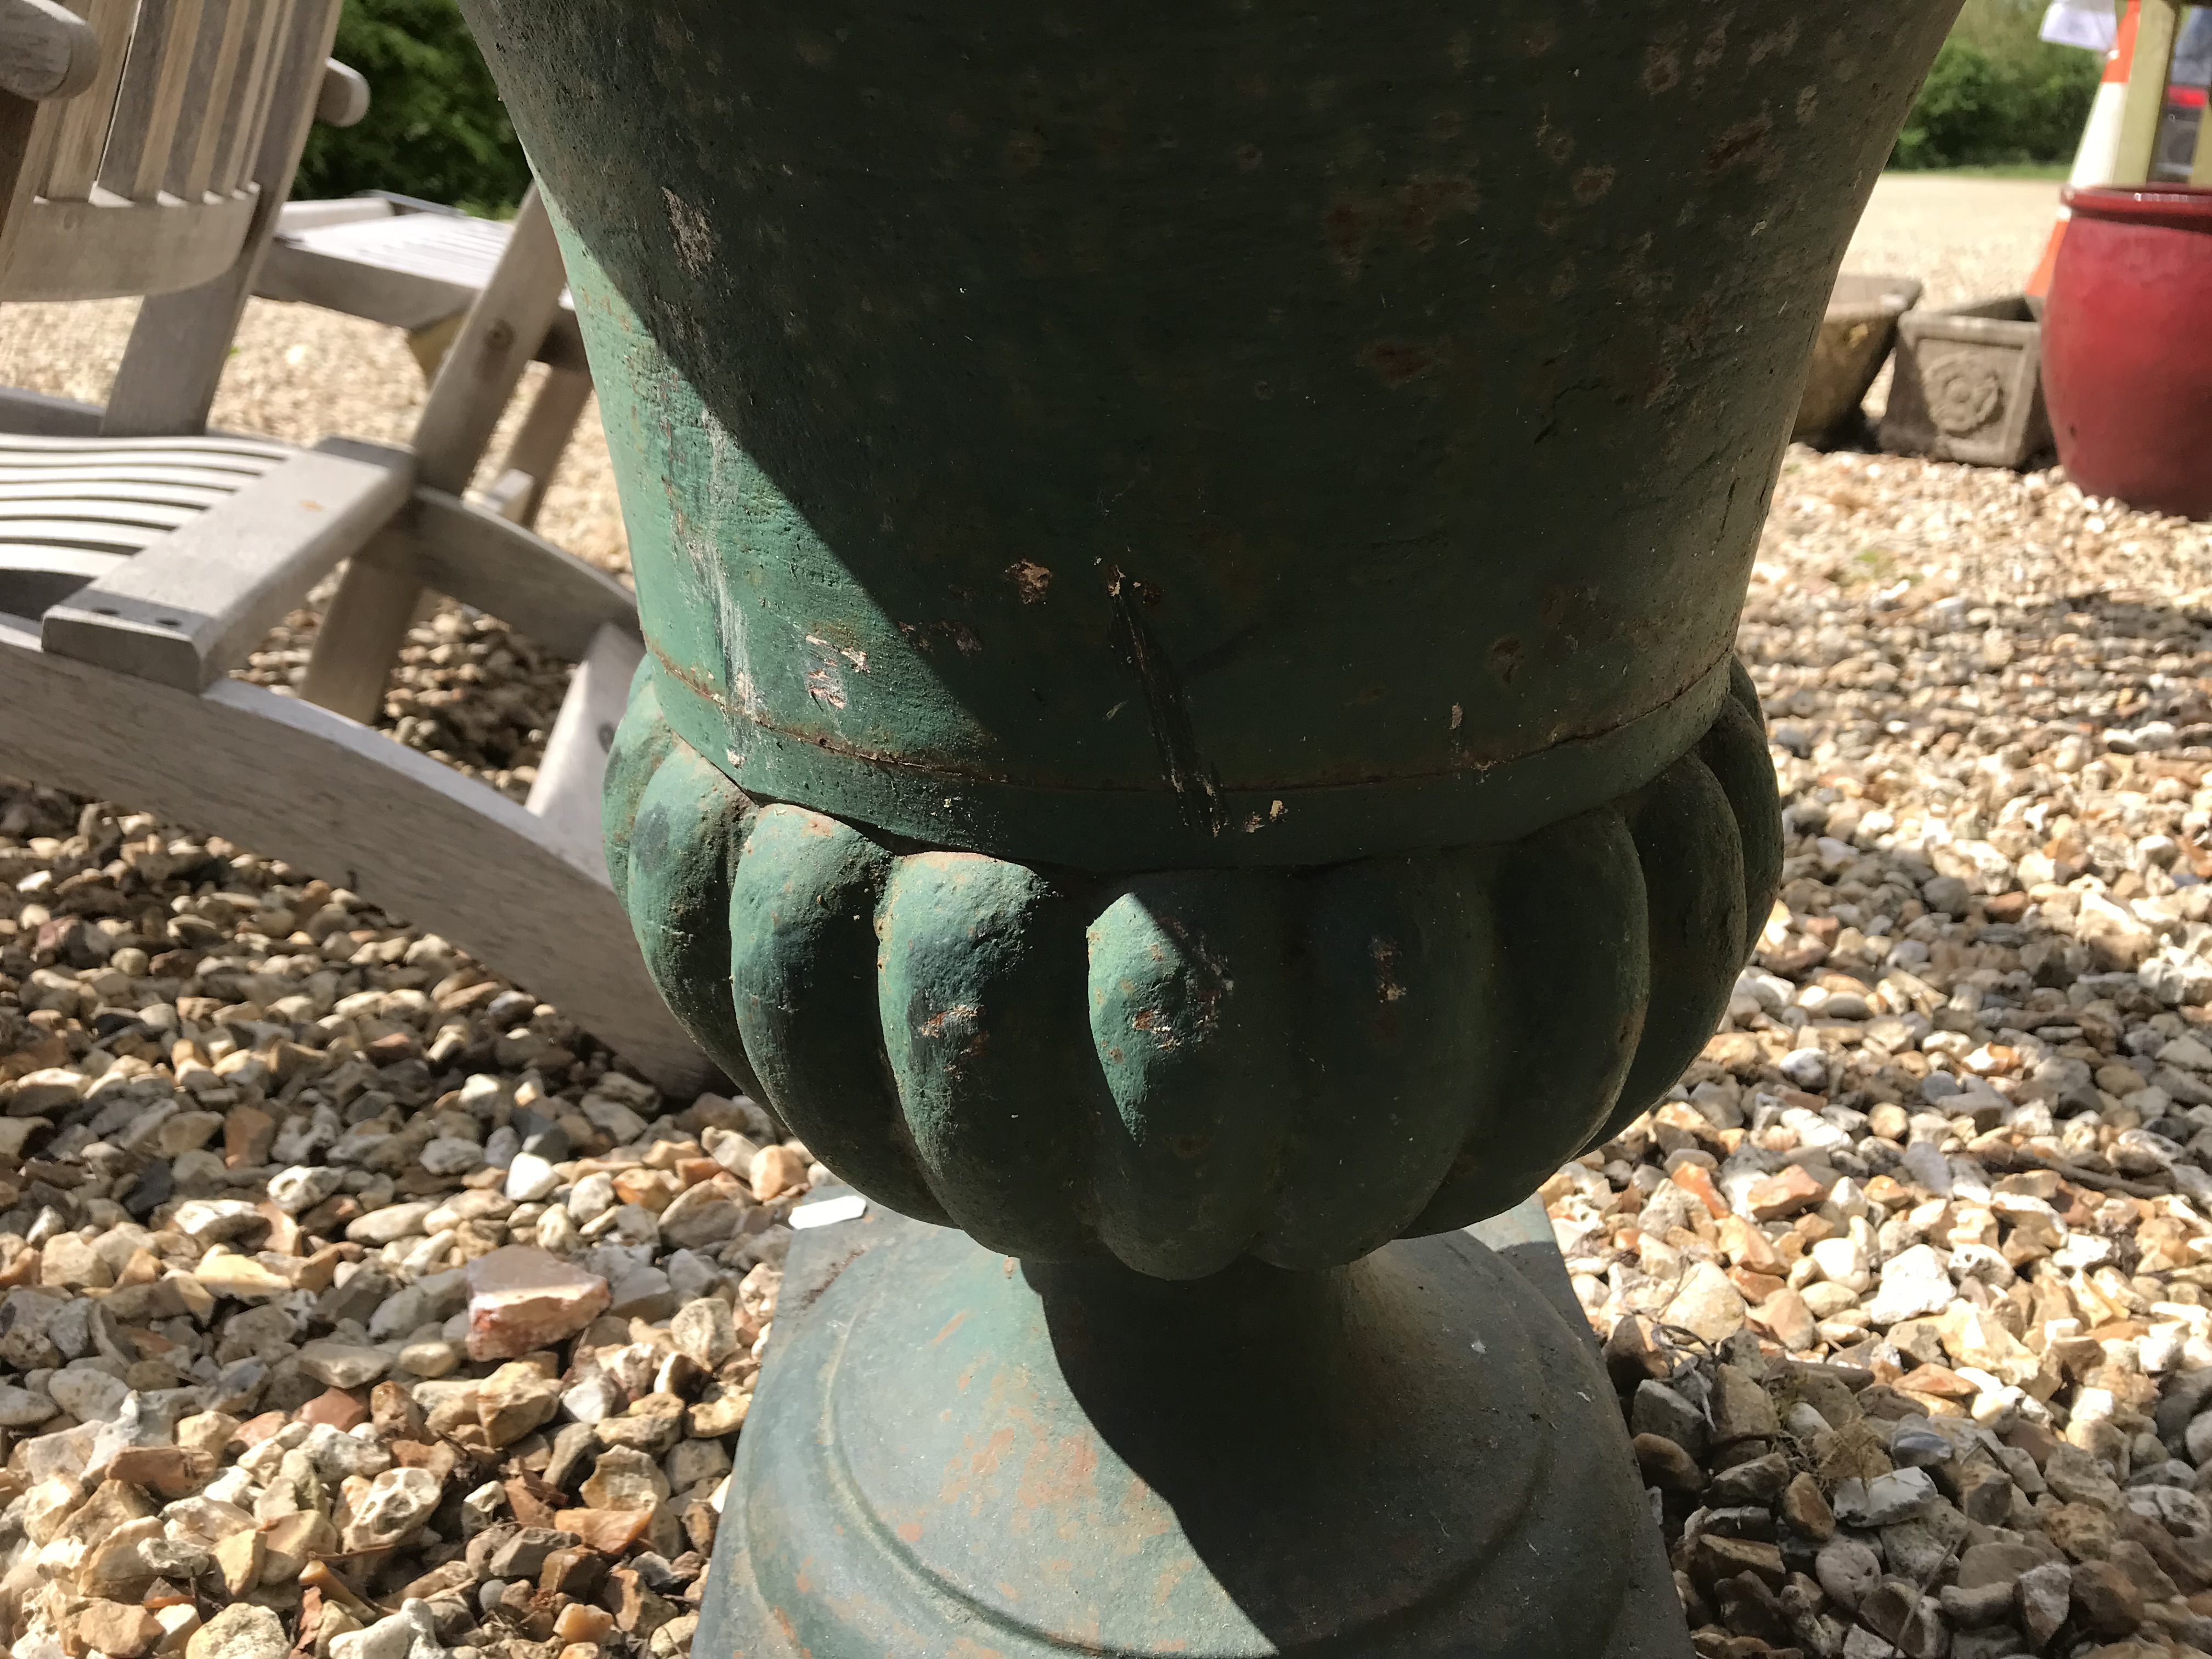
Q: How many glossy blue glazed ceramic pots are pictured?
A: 0